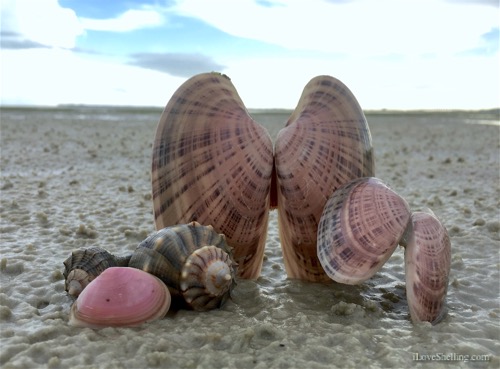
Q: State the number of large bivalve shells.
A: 2